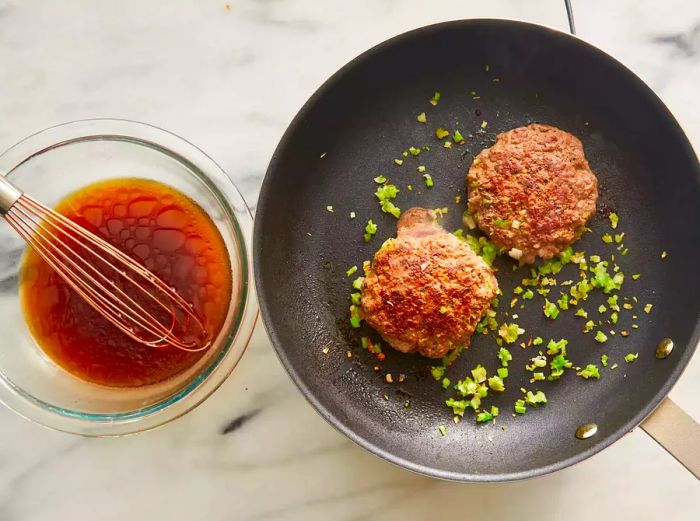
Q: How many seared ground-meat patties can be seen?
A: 2